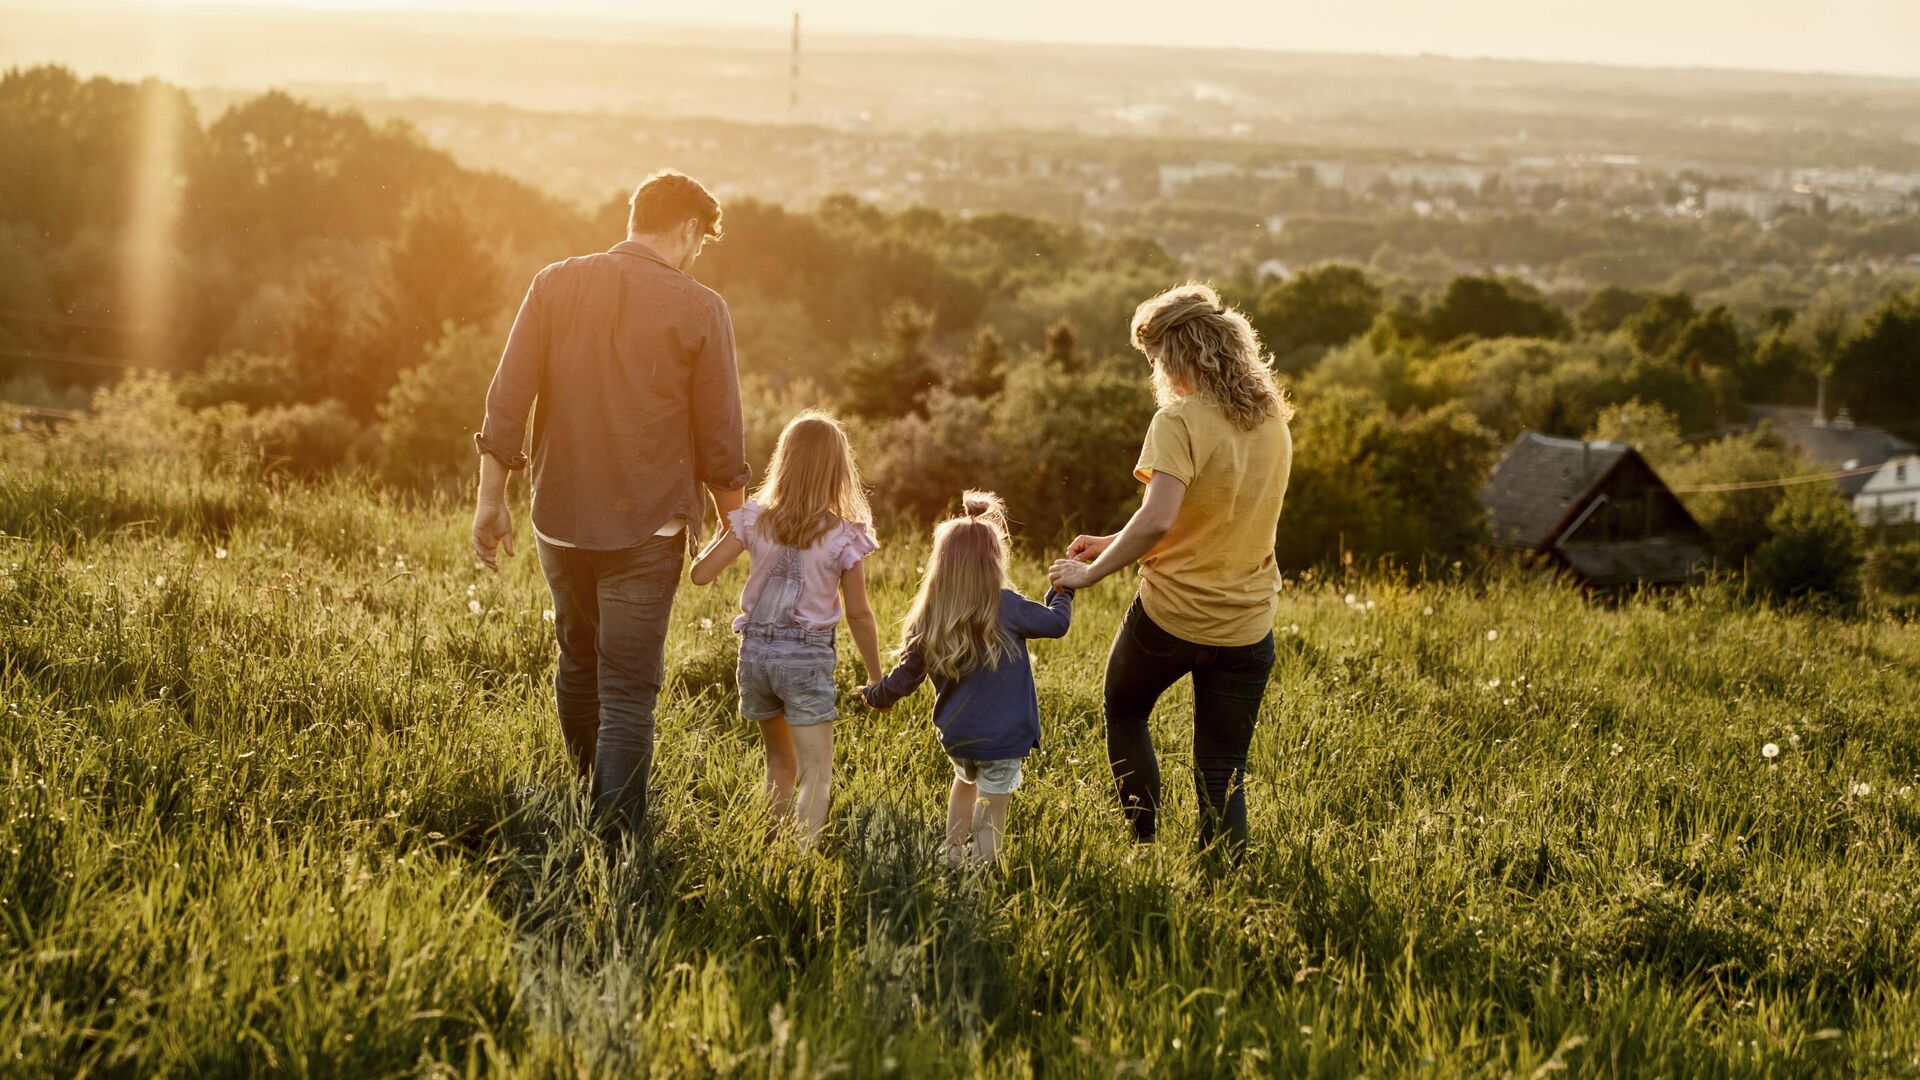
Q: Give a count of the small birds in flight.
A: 0